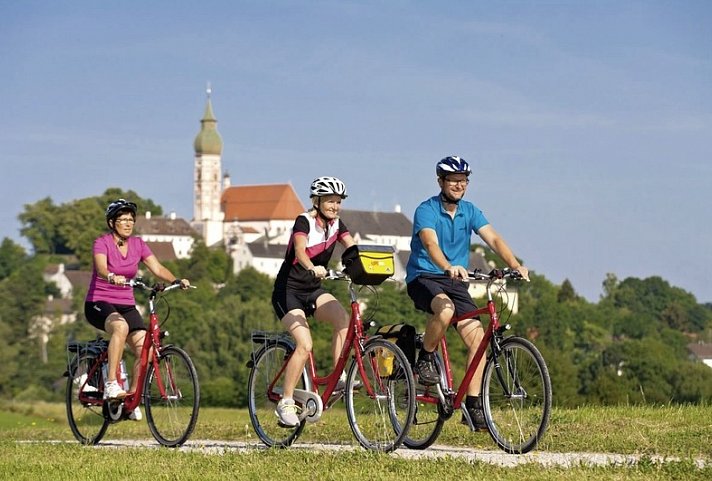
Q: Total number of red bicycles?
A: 3